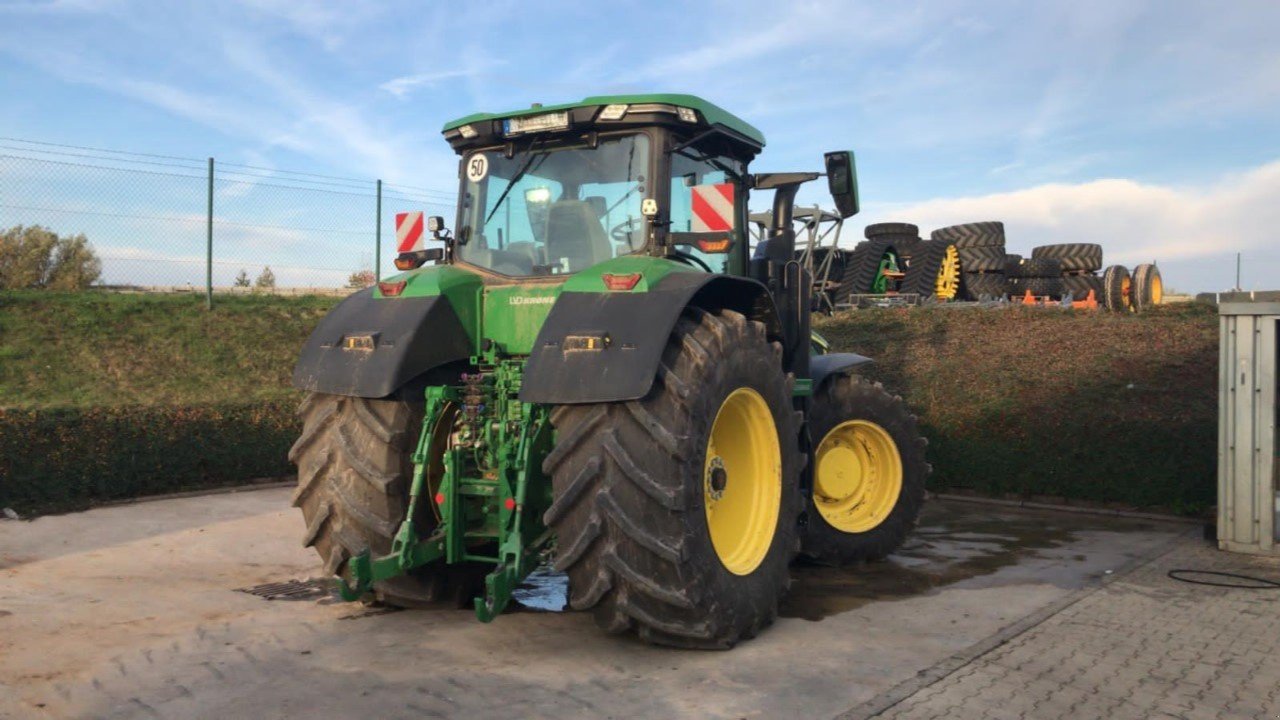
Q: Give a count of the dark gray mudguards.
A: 3